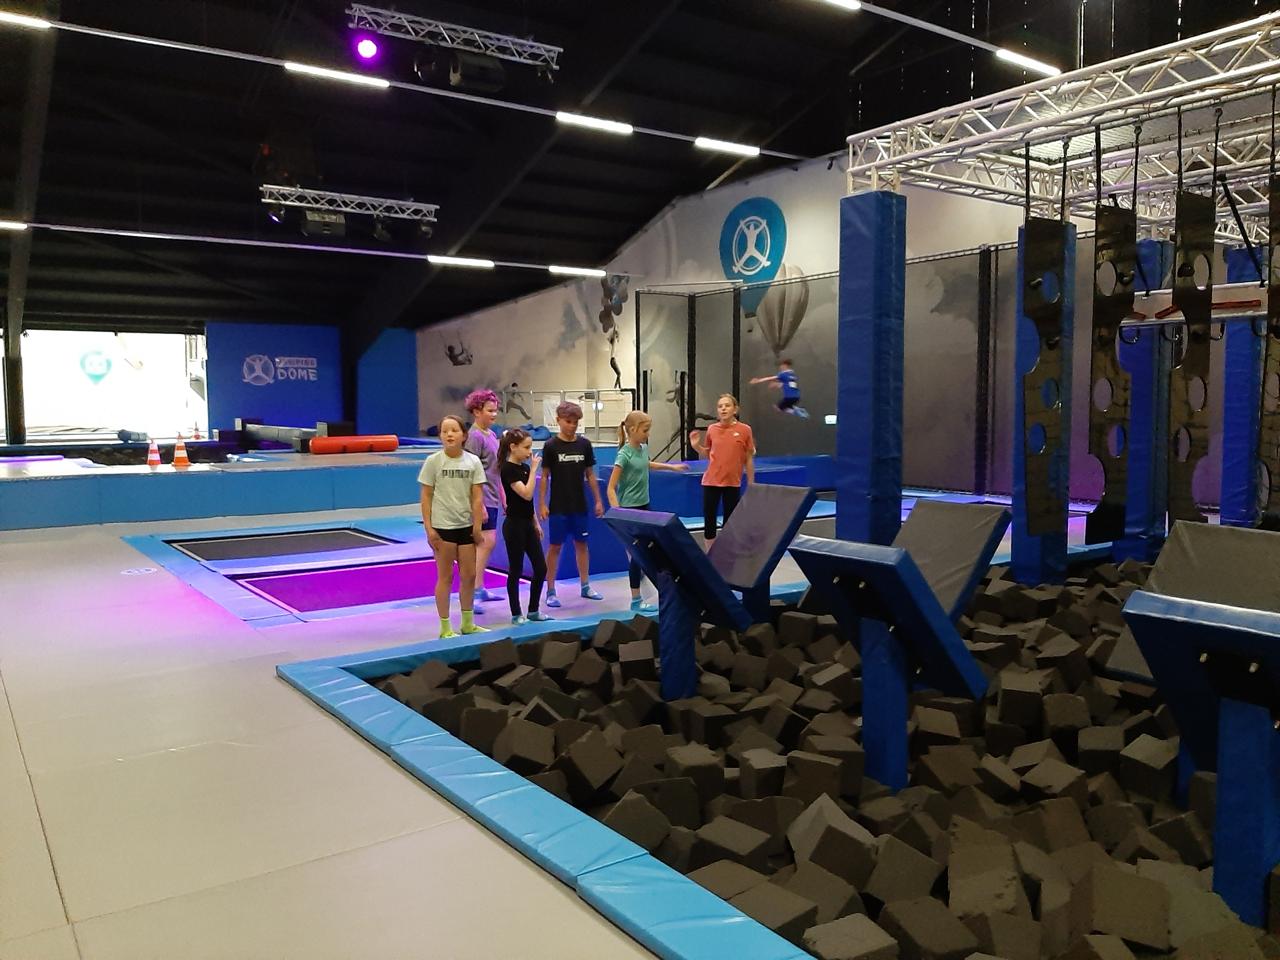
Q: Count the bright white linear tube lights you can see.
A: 9